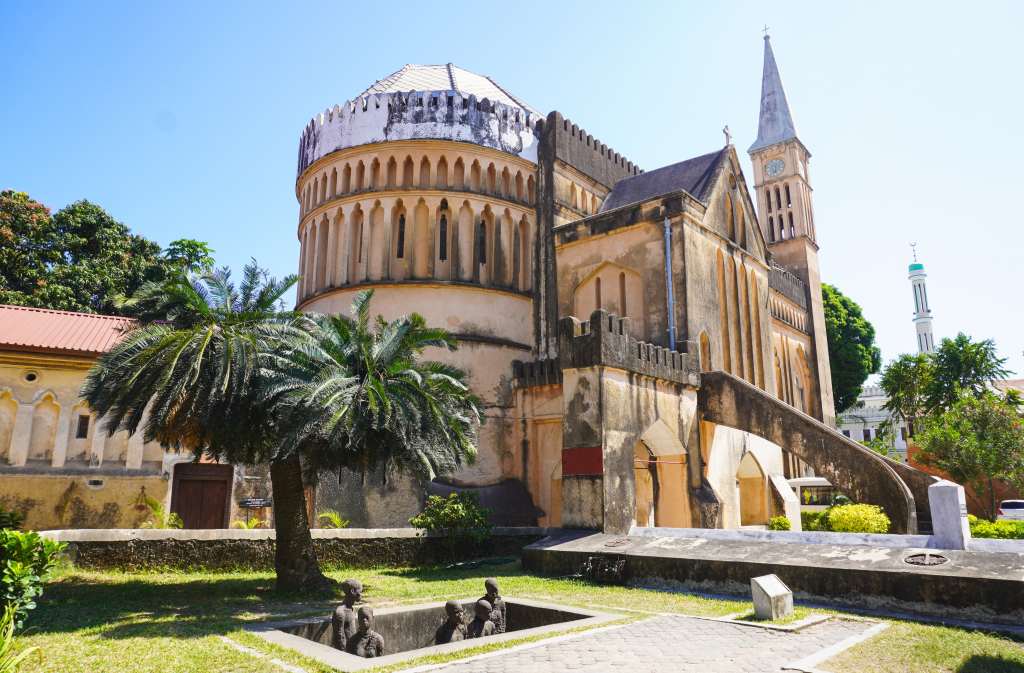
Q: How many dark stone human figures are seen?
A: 5